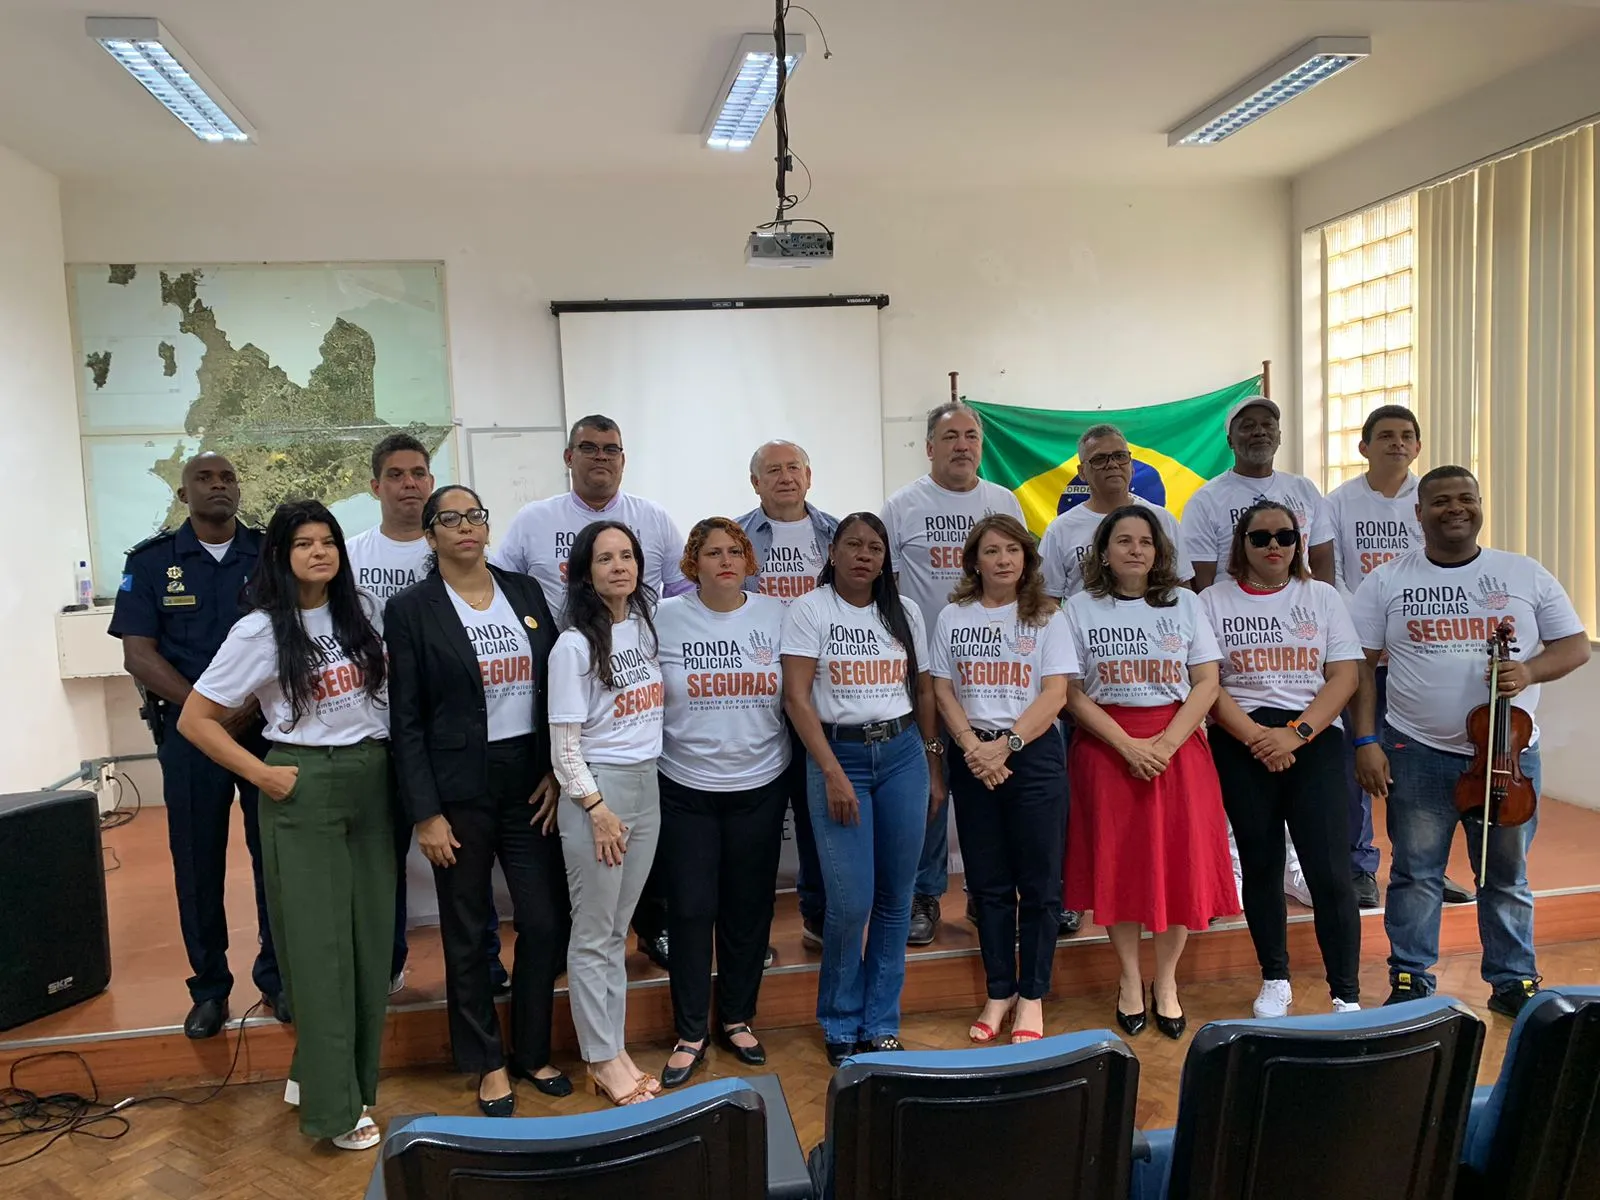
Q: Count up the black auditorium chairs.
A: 4